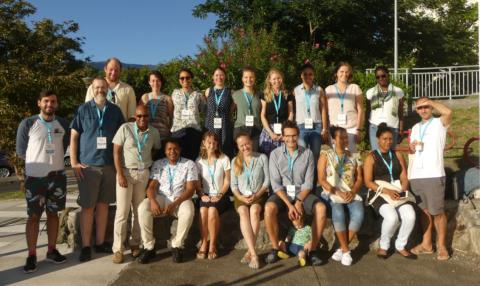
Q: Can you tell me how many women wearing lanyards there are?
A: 12